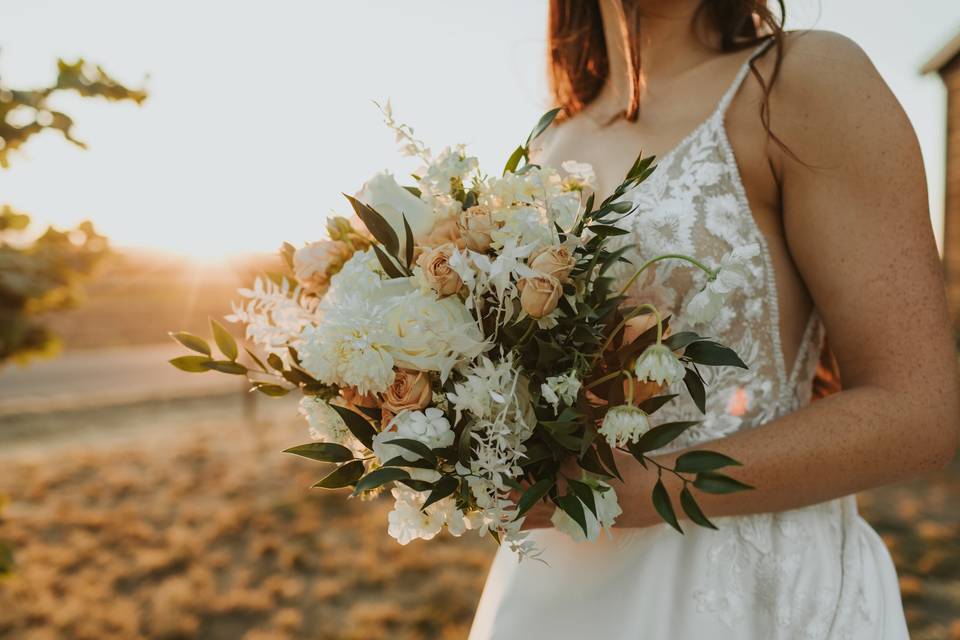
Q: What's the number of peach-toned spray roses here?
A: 5